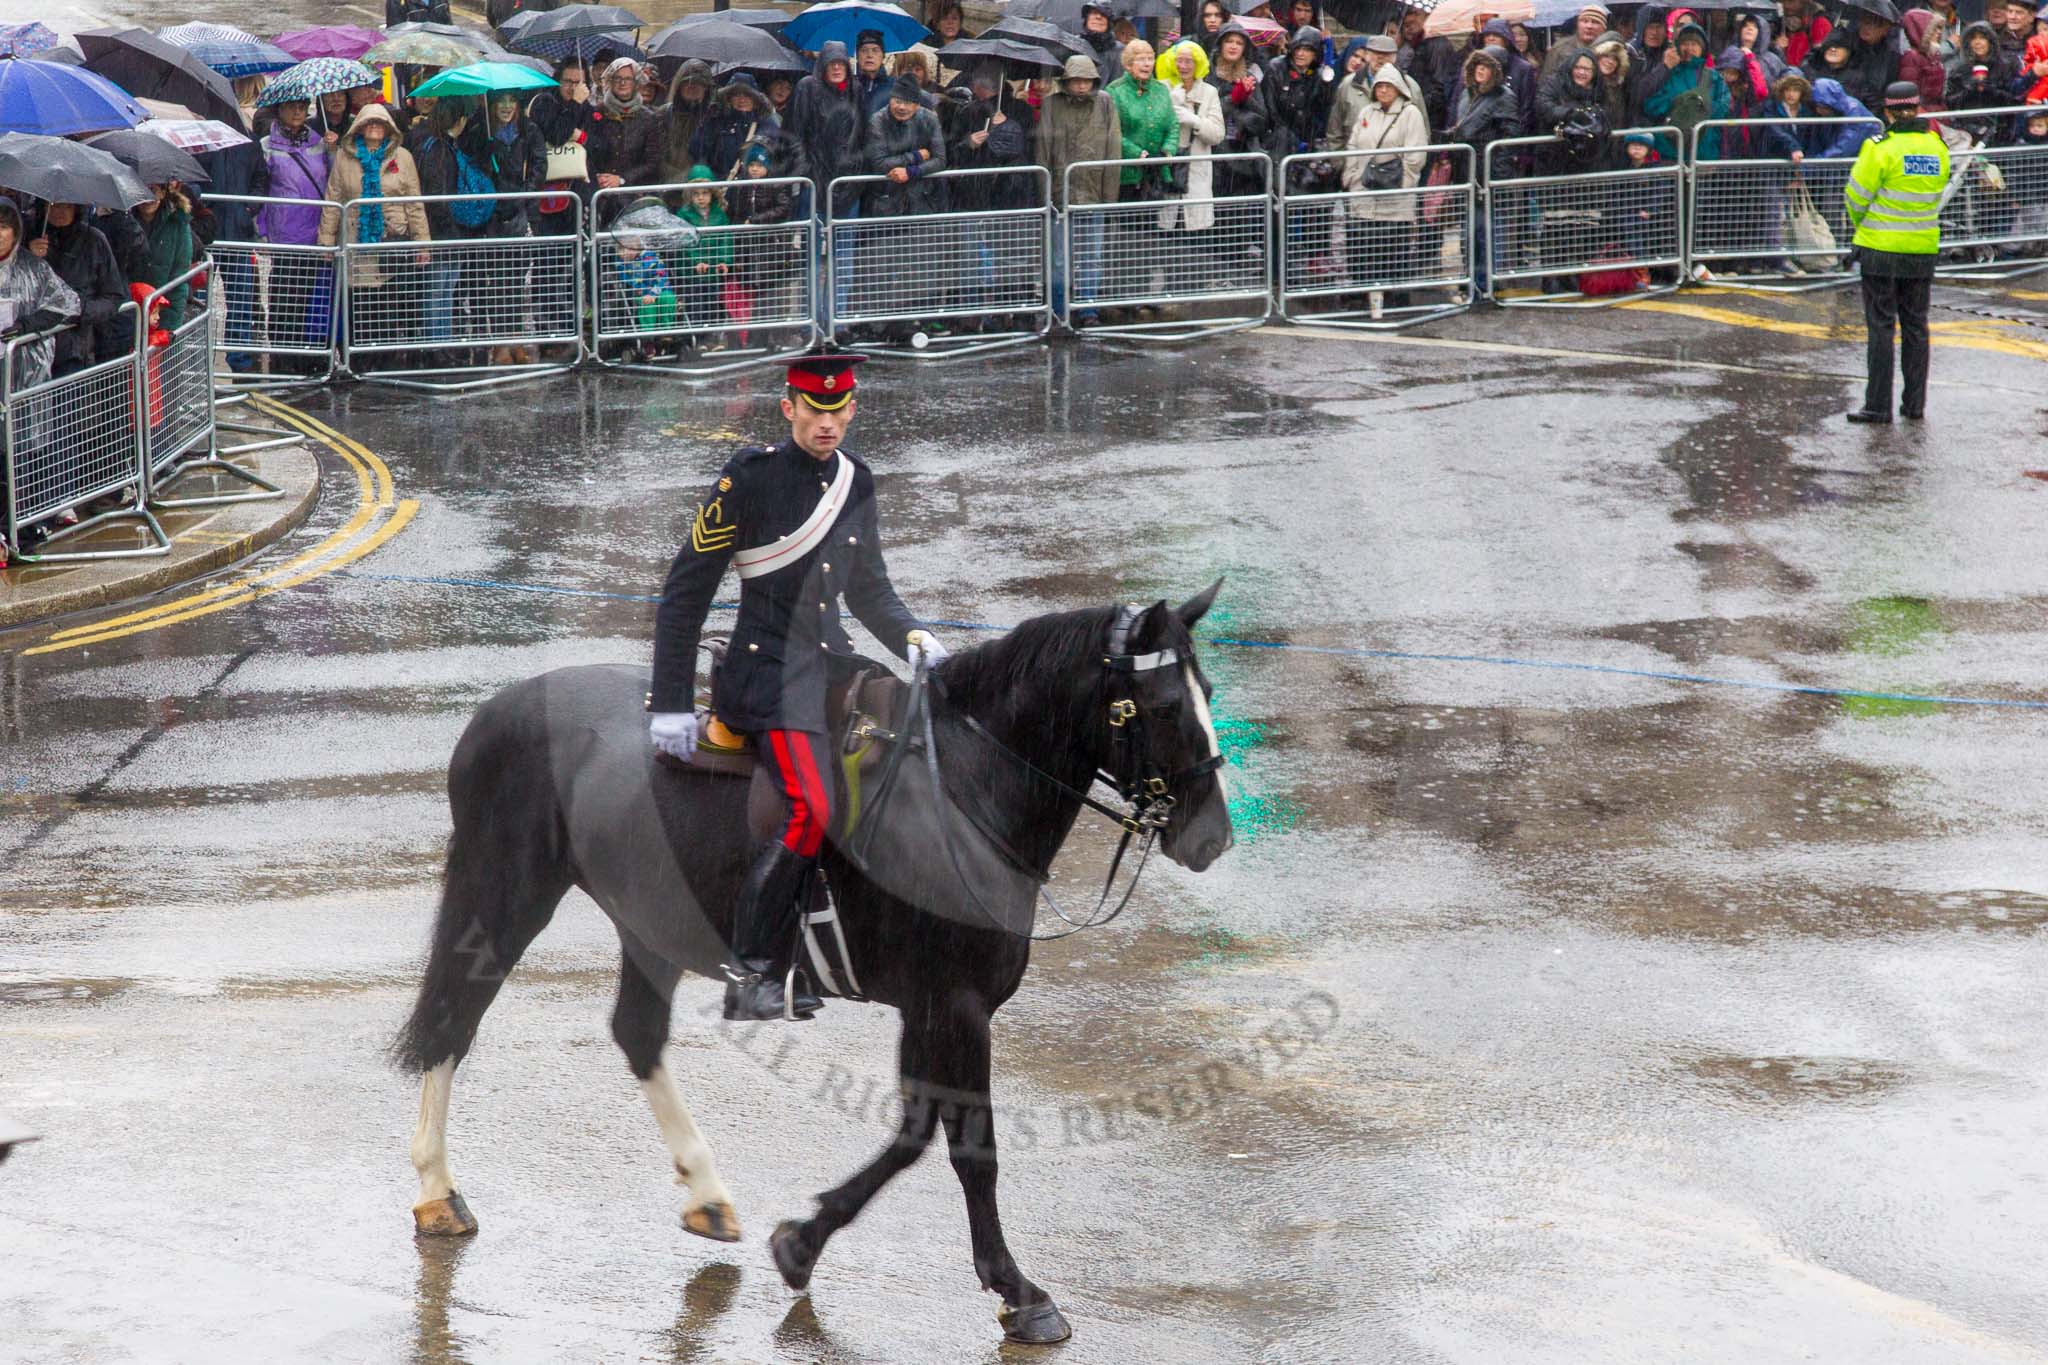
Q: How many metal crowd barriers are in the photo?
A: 11